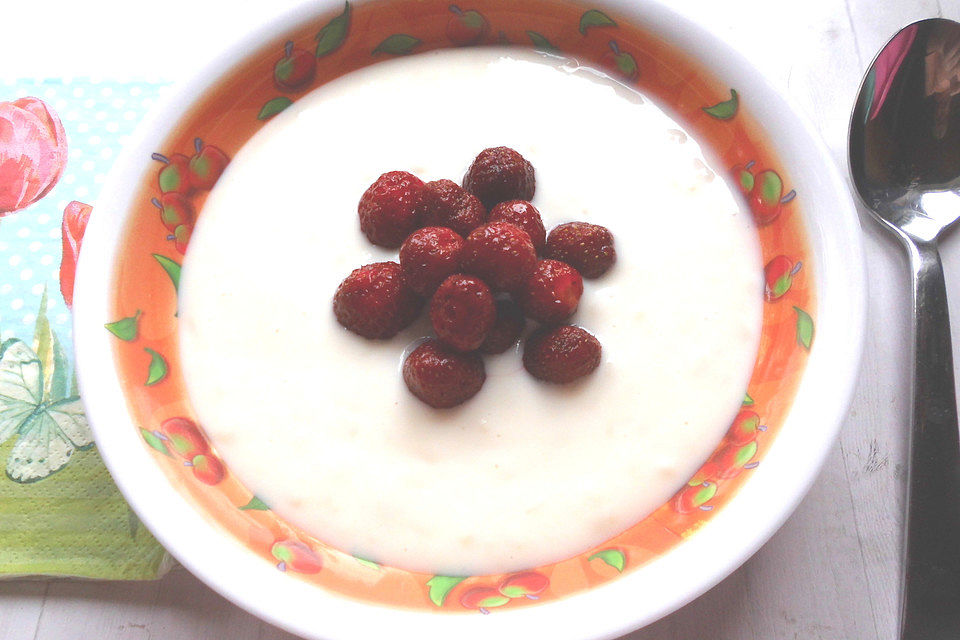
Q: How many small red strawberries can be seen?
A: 13